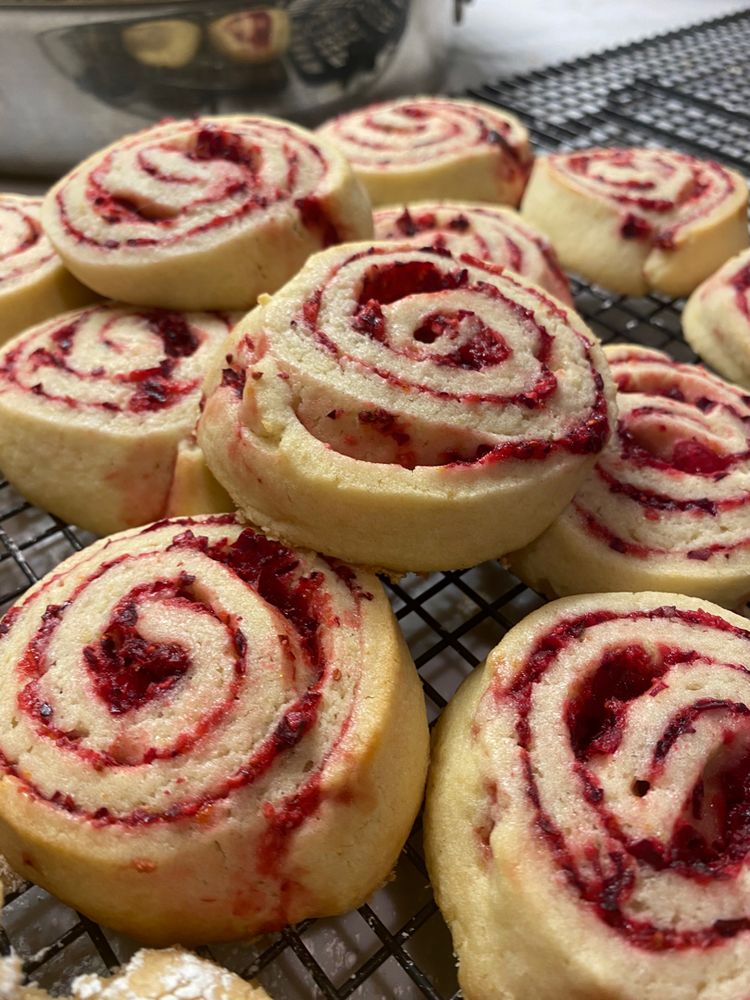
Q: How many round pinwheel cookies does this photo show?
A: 11